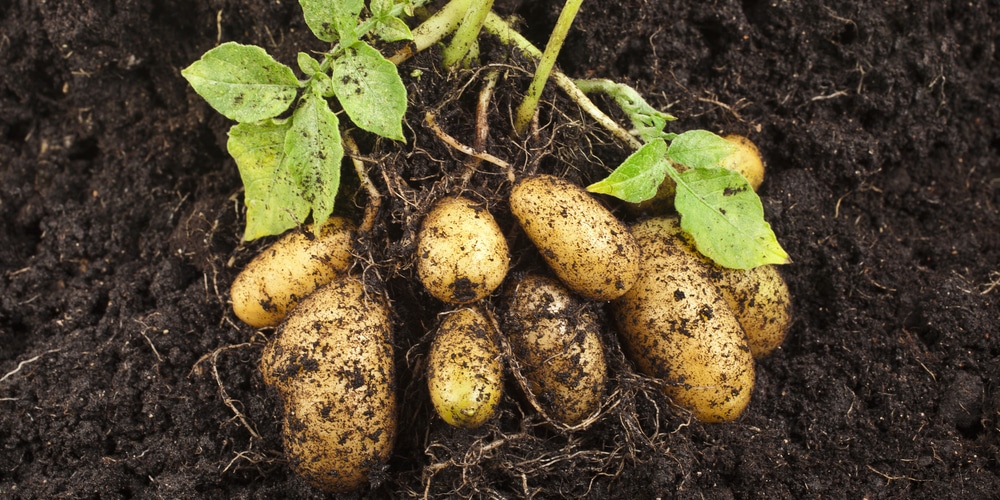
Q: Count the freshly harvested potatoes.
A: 9